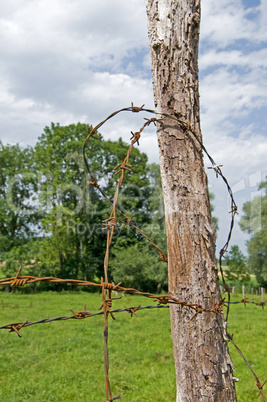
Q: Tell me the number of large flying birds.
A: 0